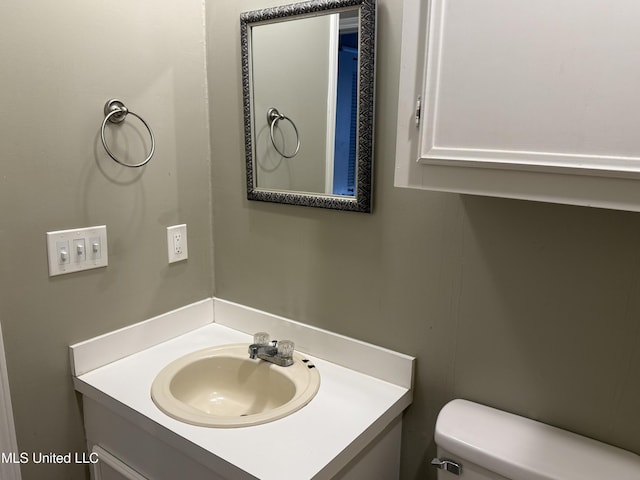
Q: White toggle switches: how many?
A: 3